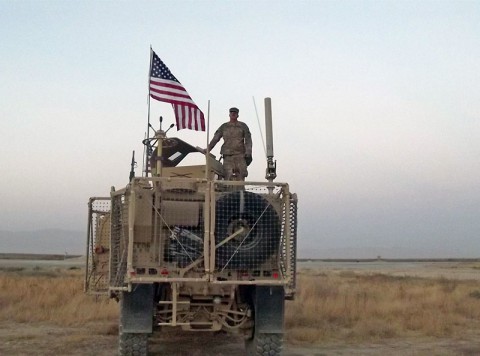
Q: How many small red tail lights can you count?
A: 4